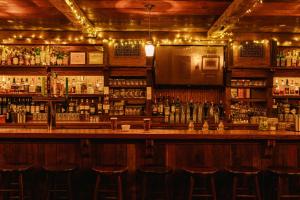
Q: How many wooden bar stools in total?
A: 7